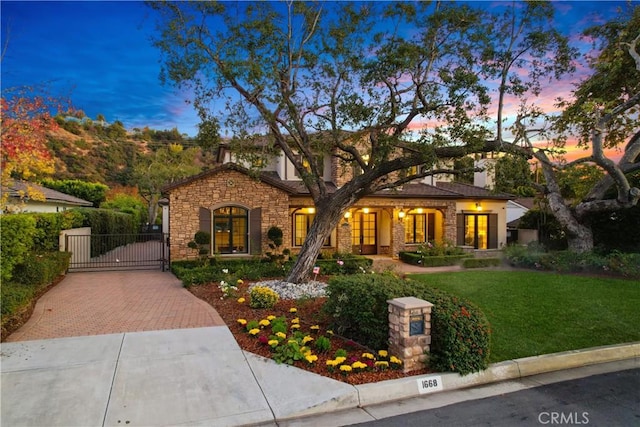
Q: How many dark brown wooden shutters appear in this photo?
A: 5